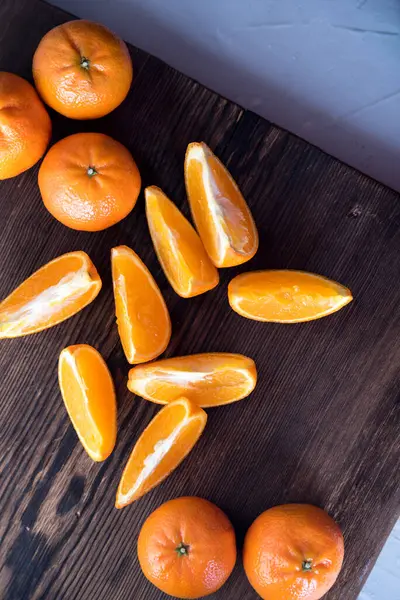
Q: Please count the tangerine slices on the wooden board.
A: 8